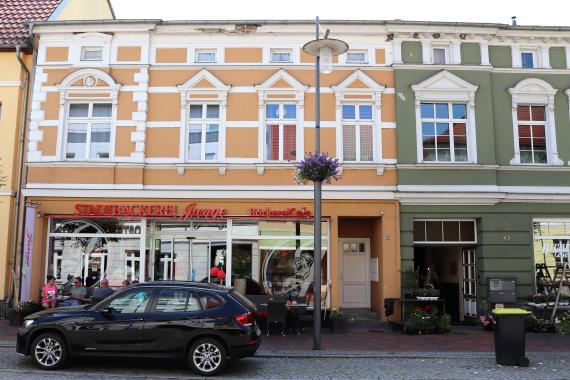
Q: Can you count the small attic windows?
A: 6